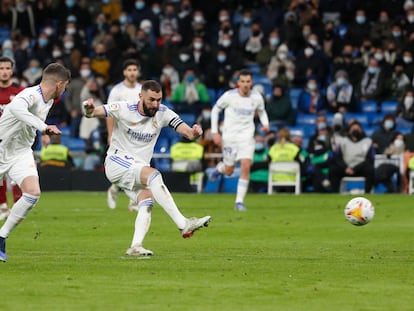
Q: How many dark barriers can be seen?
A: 1